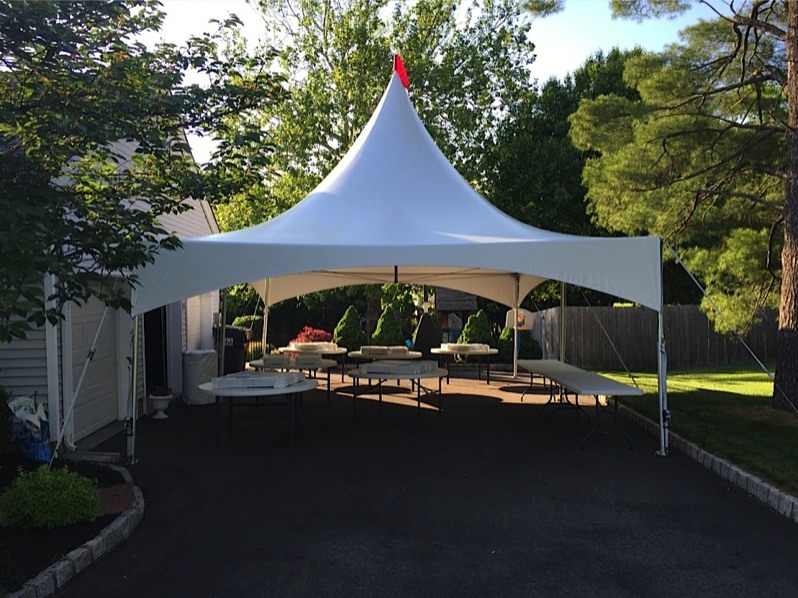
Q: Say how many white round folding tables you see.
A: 6